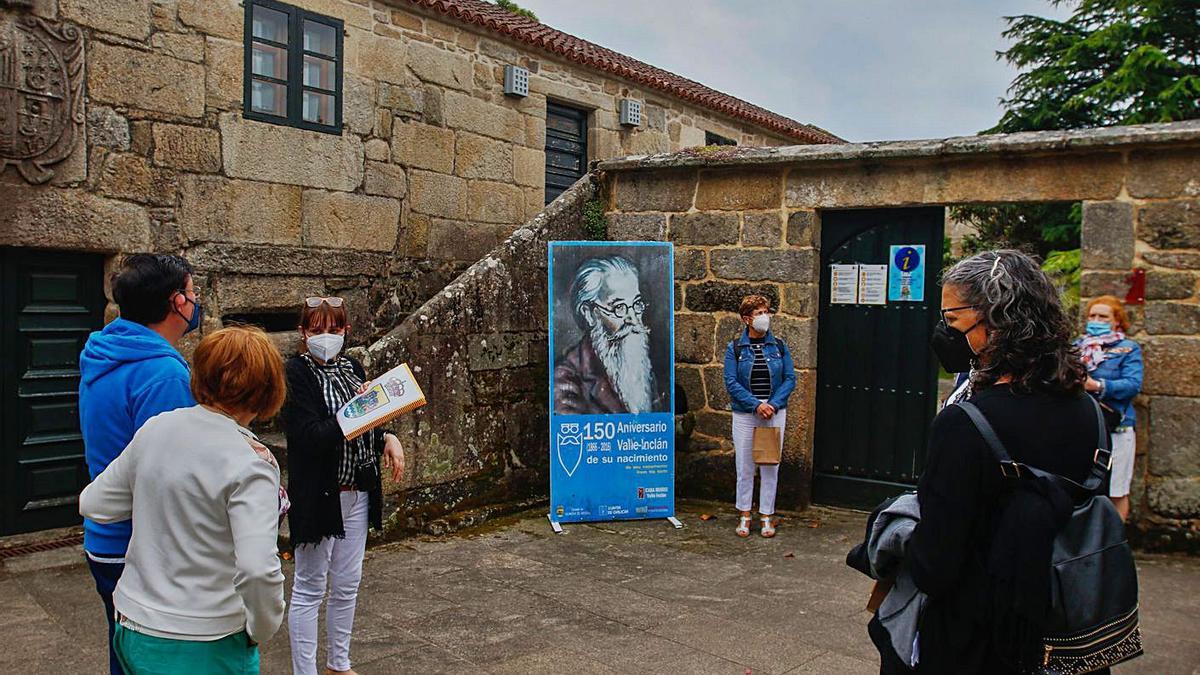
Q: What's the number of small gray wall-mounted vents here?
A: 2